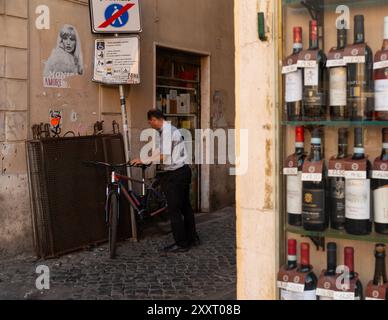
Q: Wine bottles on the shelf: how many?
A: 15